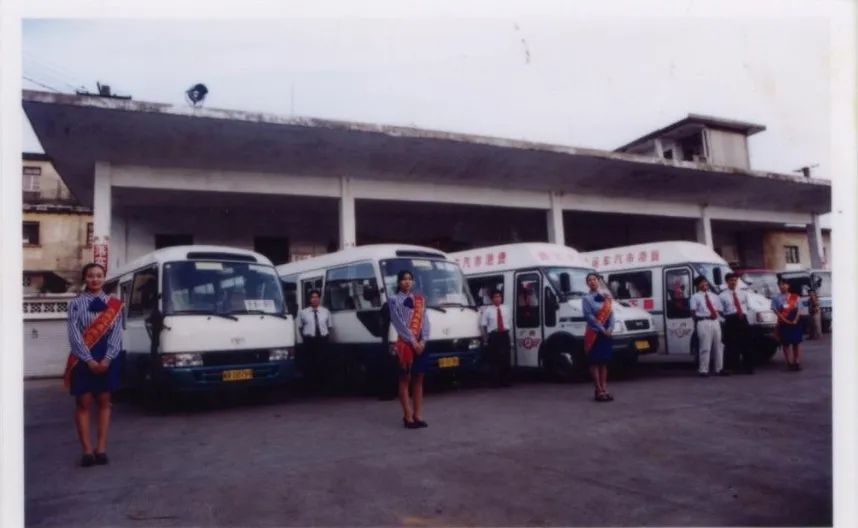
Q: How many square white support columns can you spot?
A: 5